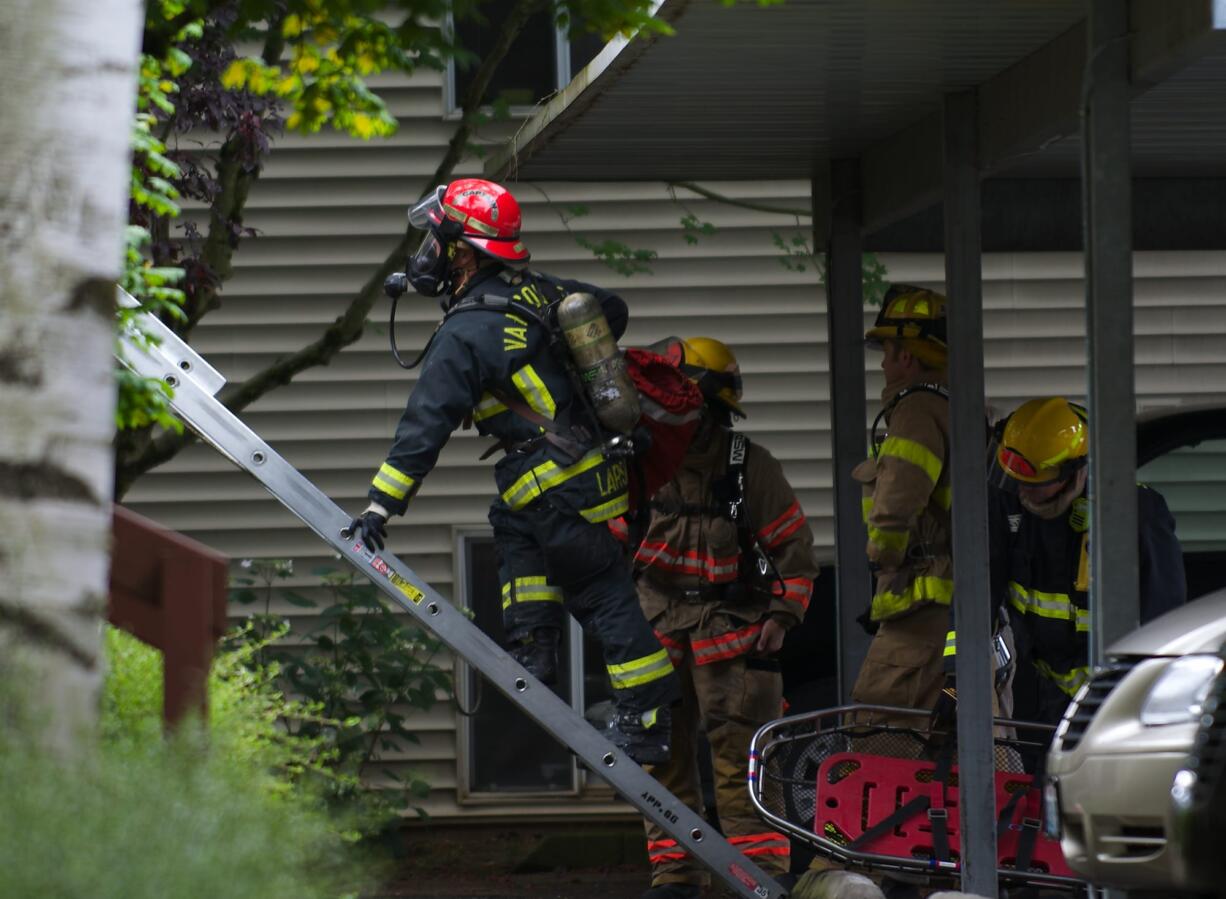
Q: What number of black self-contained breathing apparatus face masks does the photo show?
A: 1